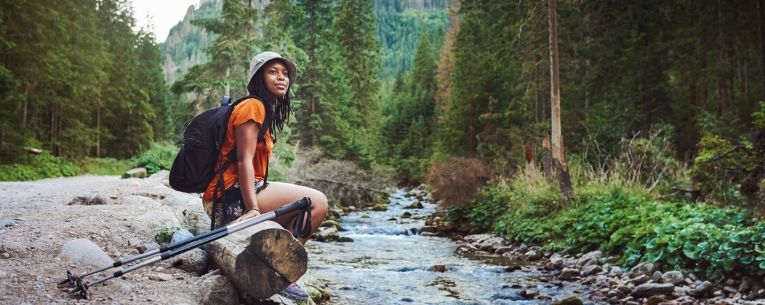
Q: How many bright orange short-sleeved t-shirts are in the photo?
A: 1